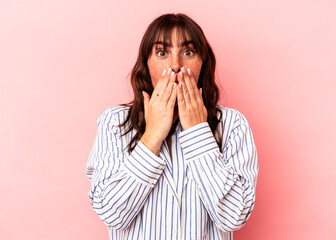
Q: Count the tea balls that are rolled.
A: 0